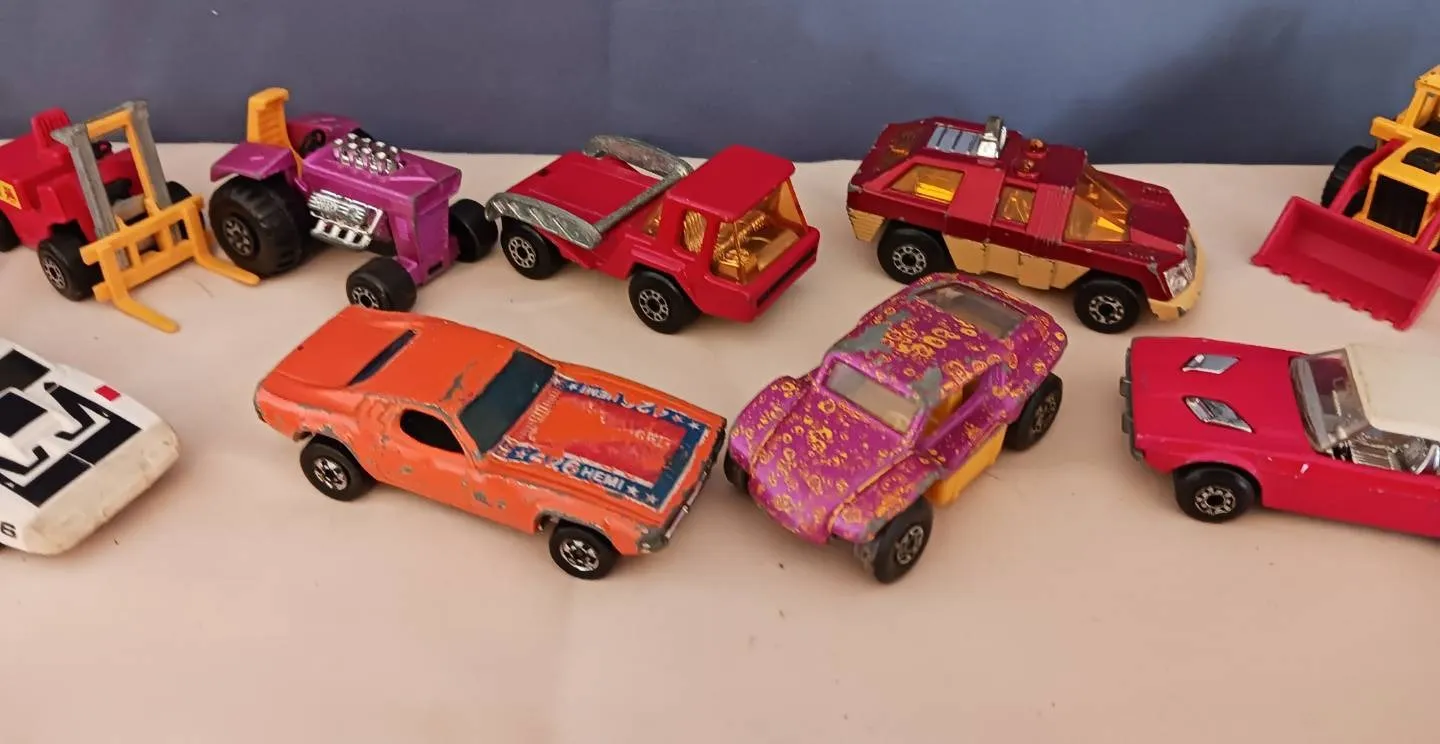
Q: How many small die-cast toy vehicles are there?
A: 9